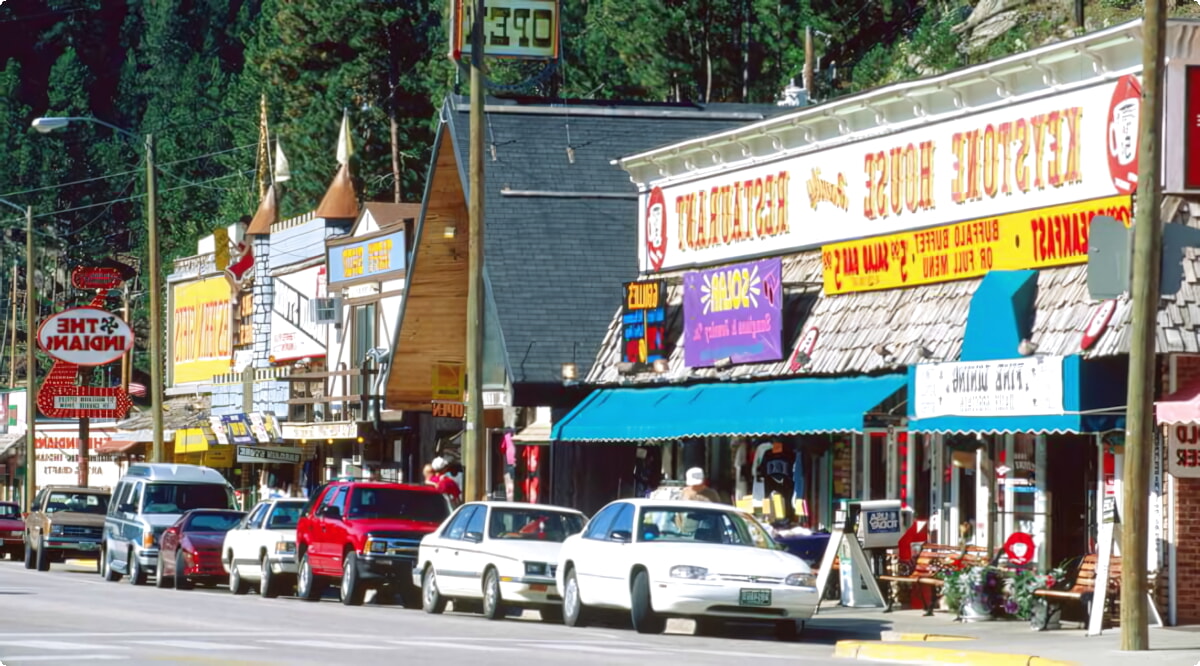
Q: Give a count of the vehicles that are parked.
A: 8